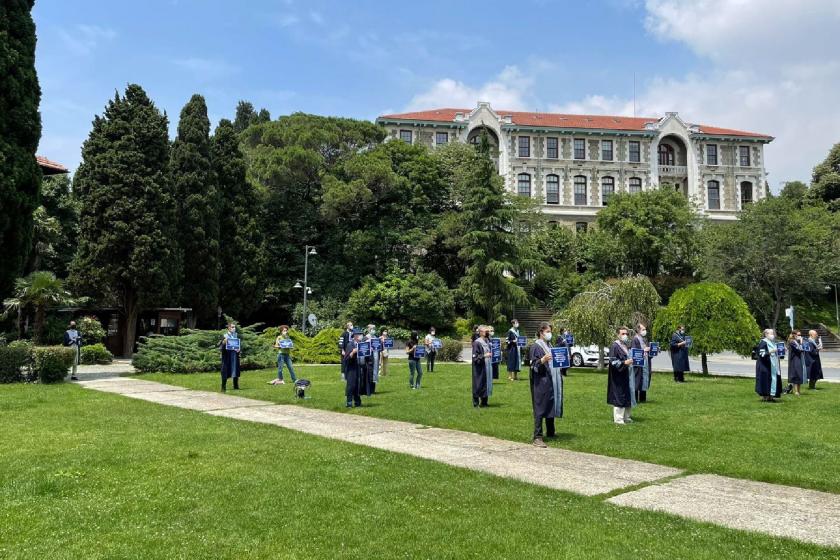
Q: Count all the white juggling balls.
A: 0